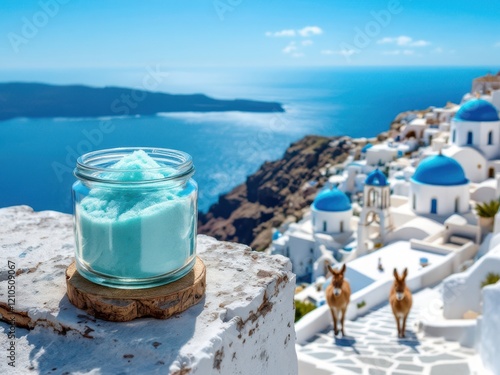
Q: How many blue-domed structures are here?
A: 4